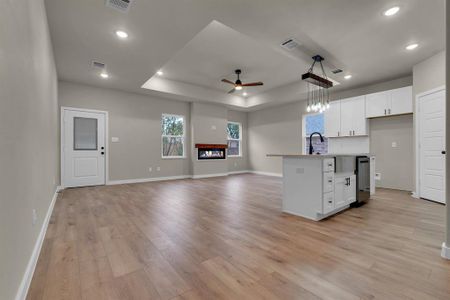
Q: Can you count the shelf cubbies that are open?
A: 0